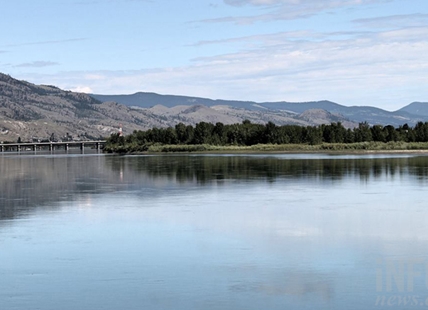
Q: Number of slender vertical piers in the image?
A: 7